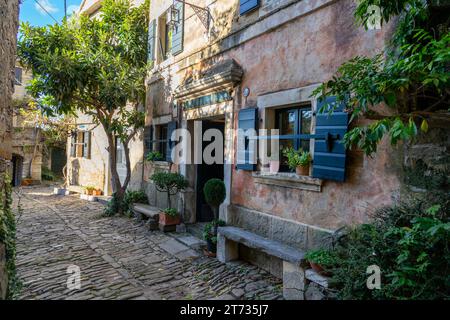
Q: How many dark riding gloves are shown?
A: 0